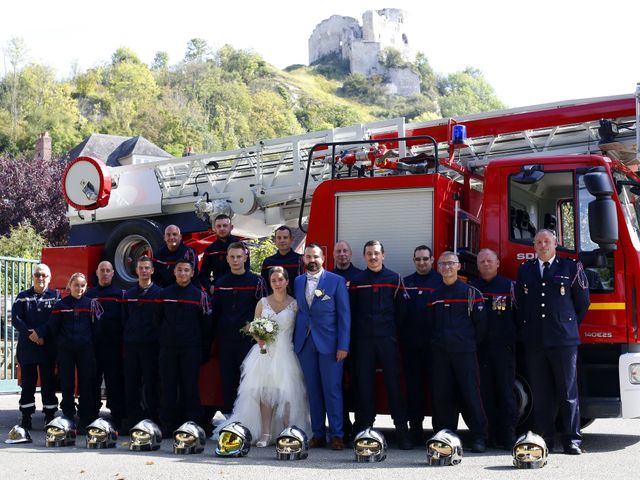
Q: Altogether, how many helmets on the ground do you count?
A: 10